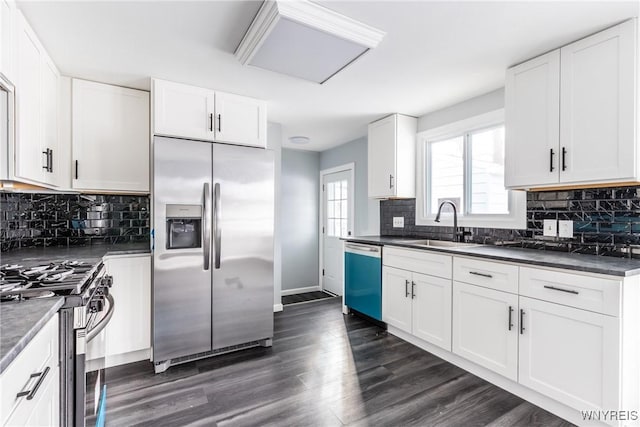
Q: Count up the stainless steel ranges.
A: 1